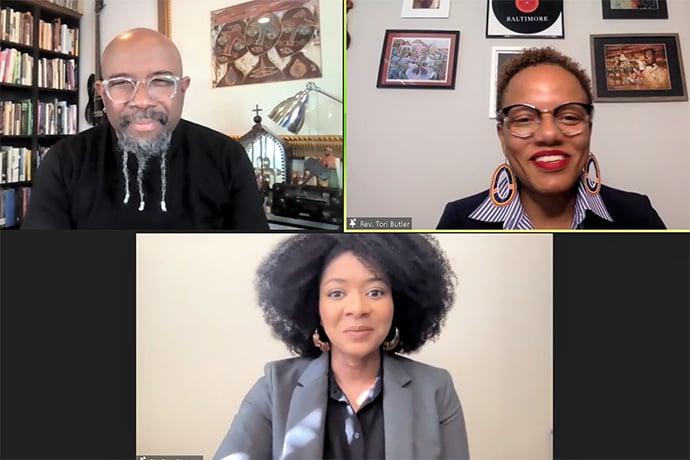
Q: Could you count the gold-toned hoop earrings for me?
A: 2